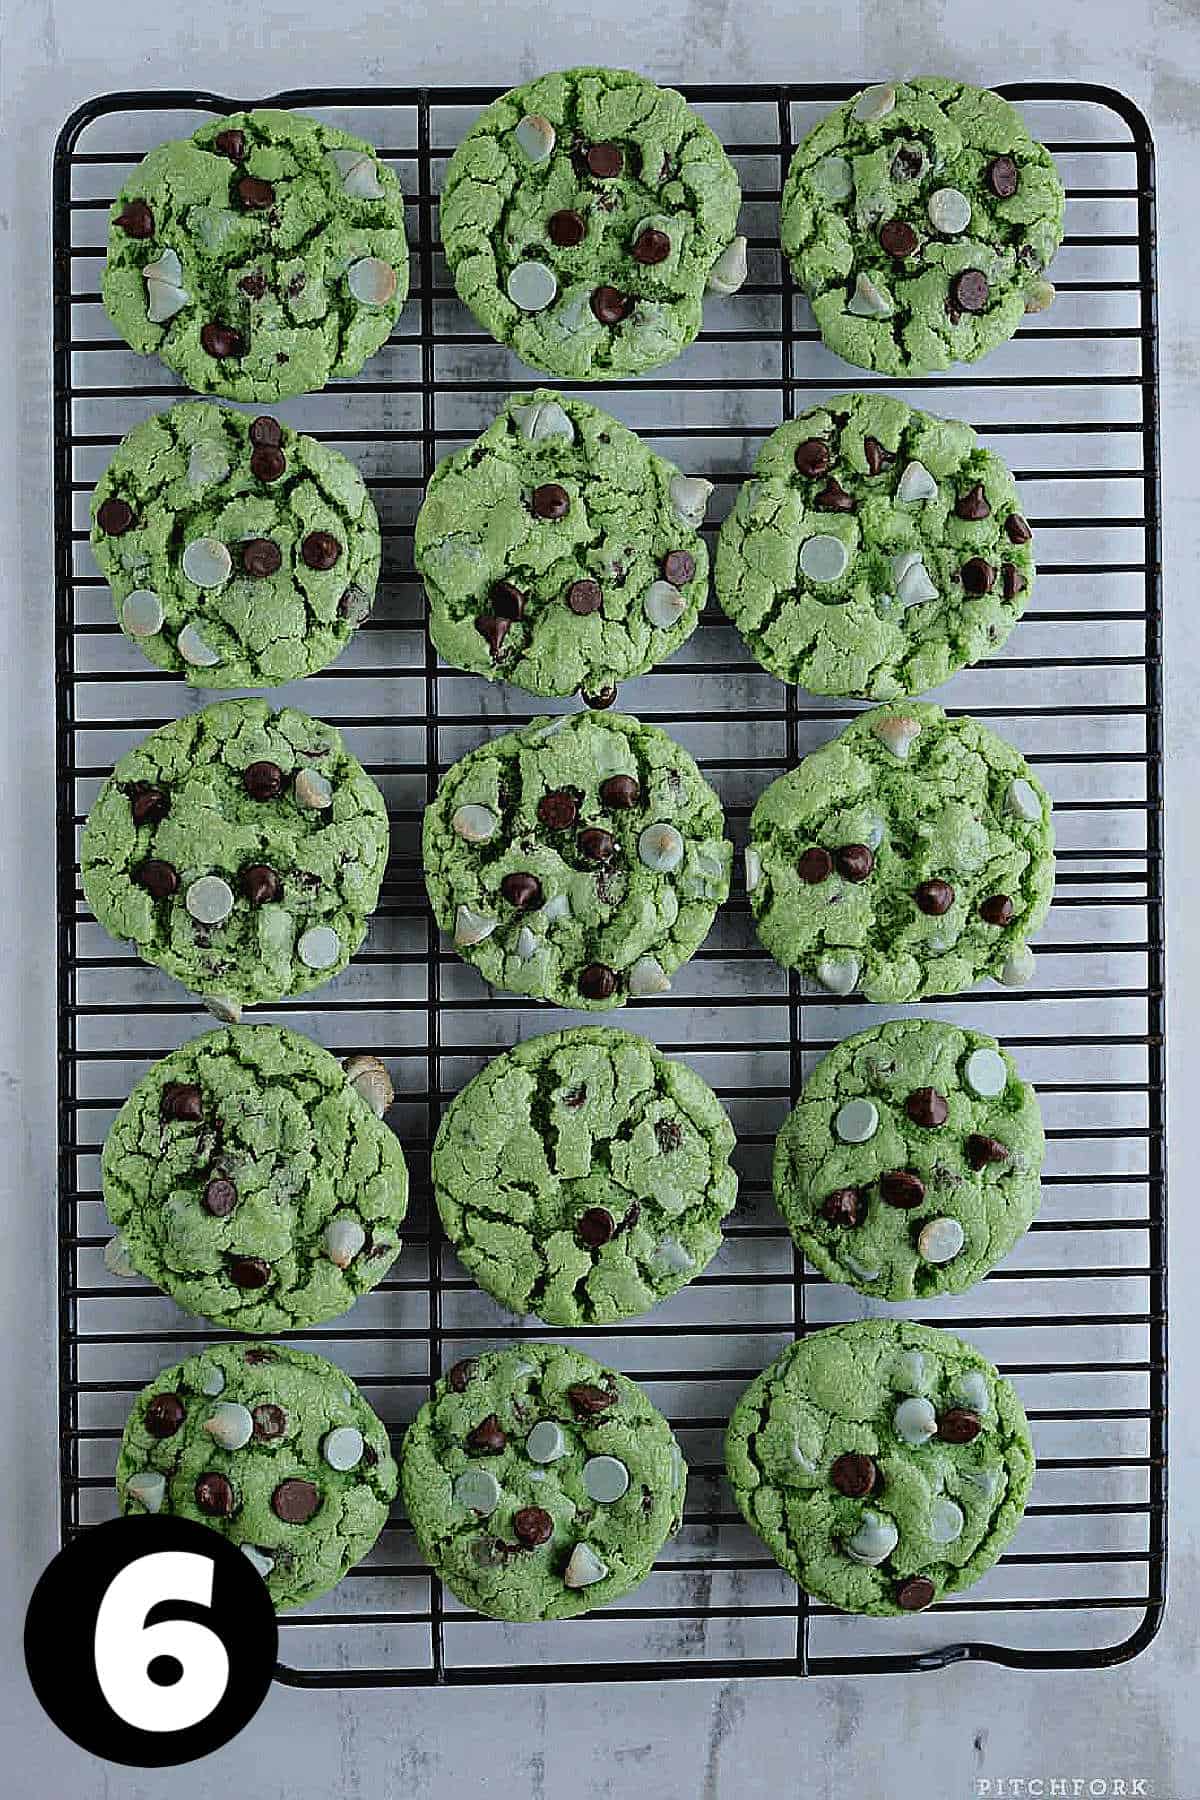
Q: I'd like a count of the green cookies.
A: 15